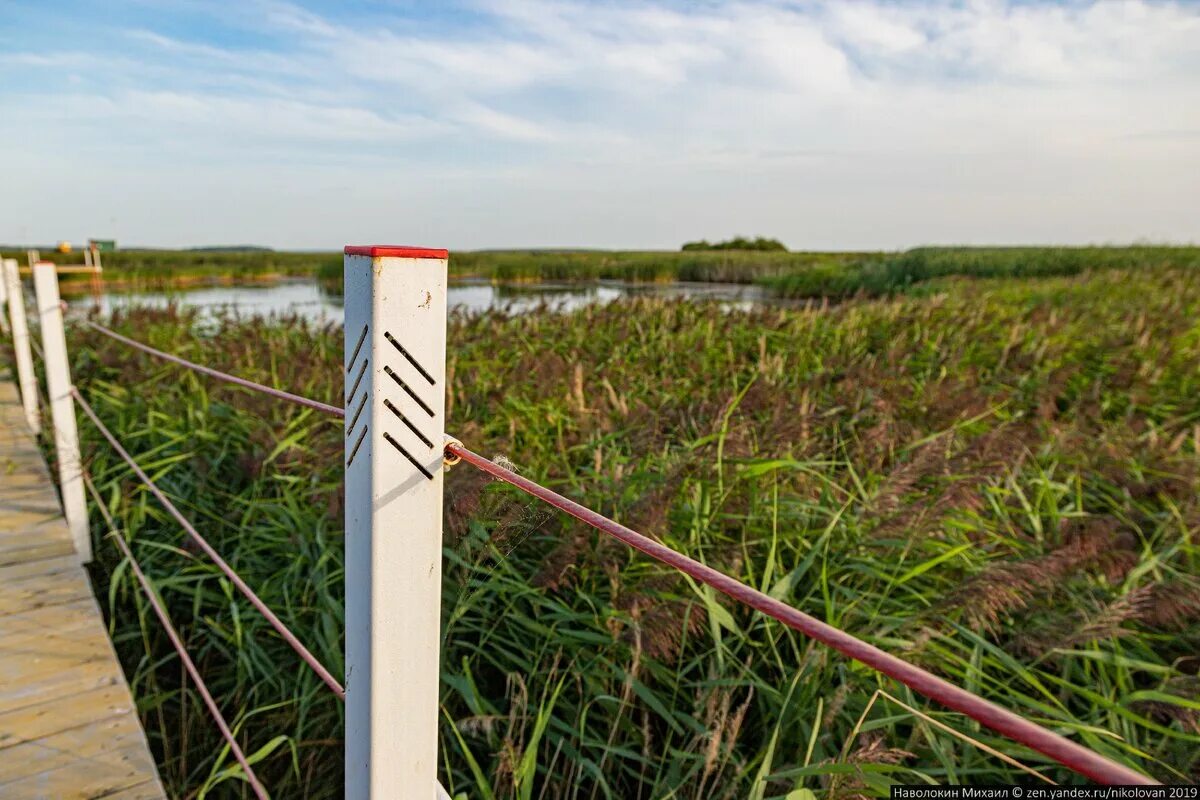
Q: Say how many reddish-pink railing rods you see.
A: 4